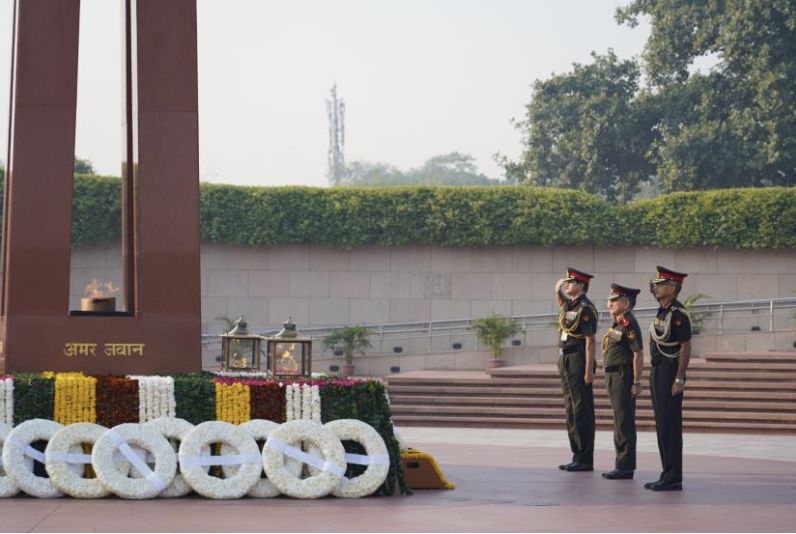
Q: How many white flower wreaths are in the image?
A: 9